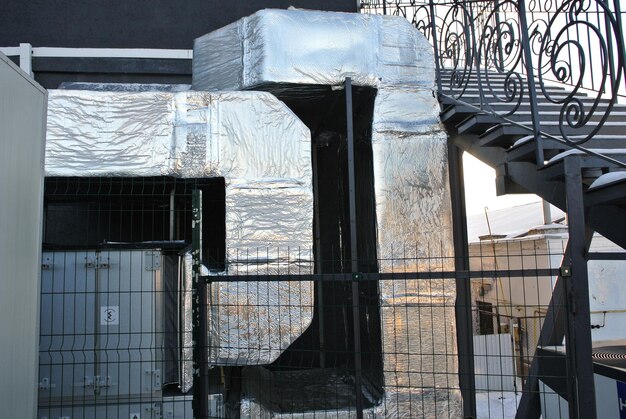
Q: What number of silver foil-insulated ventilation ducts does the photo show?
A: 2